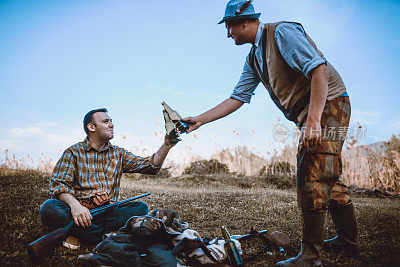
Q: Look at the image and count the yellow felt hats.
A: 0